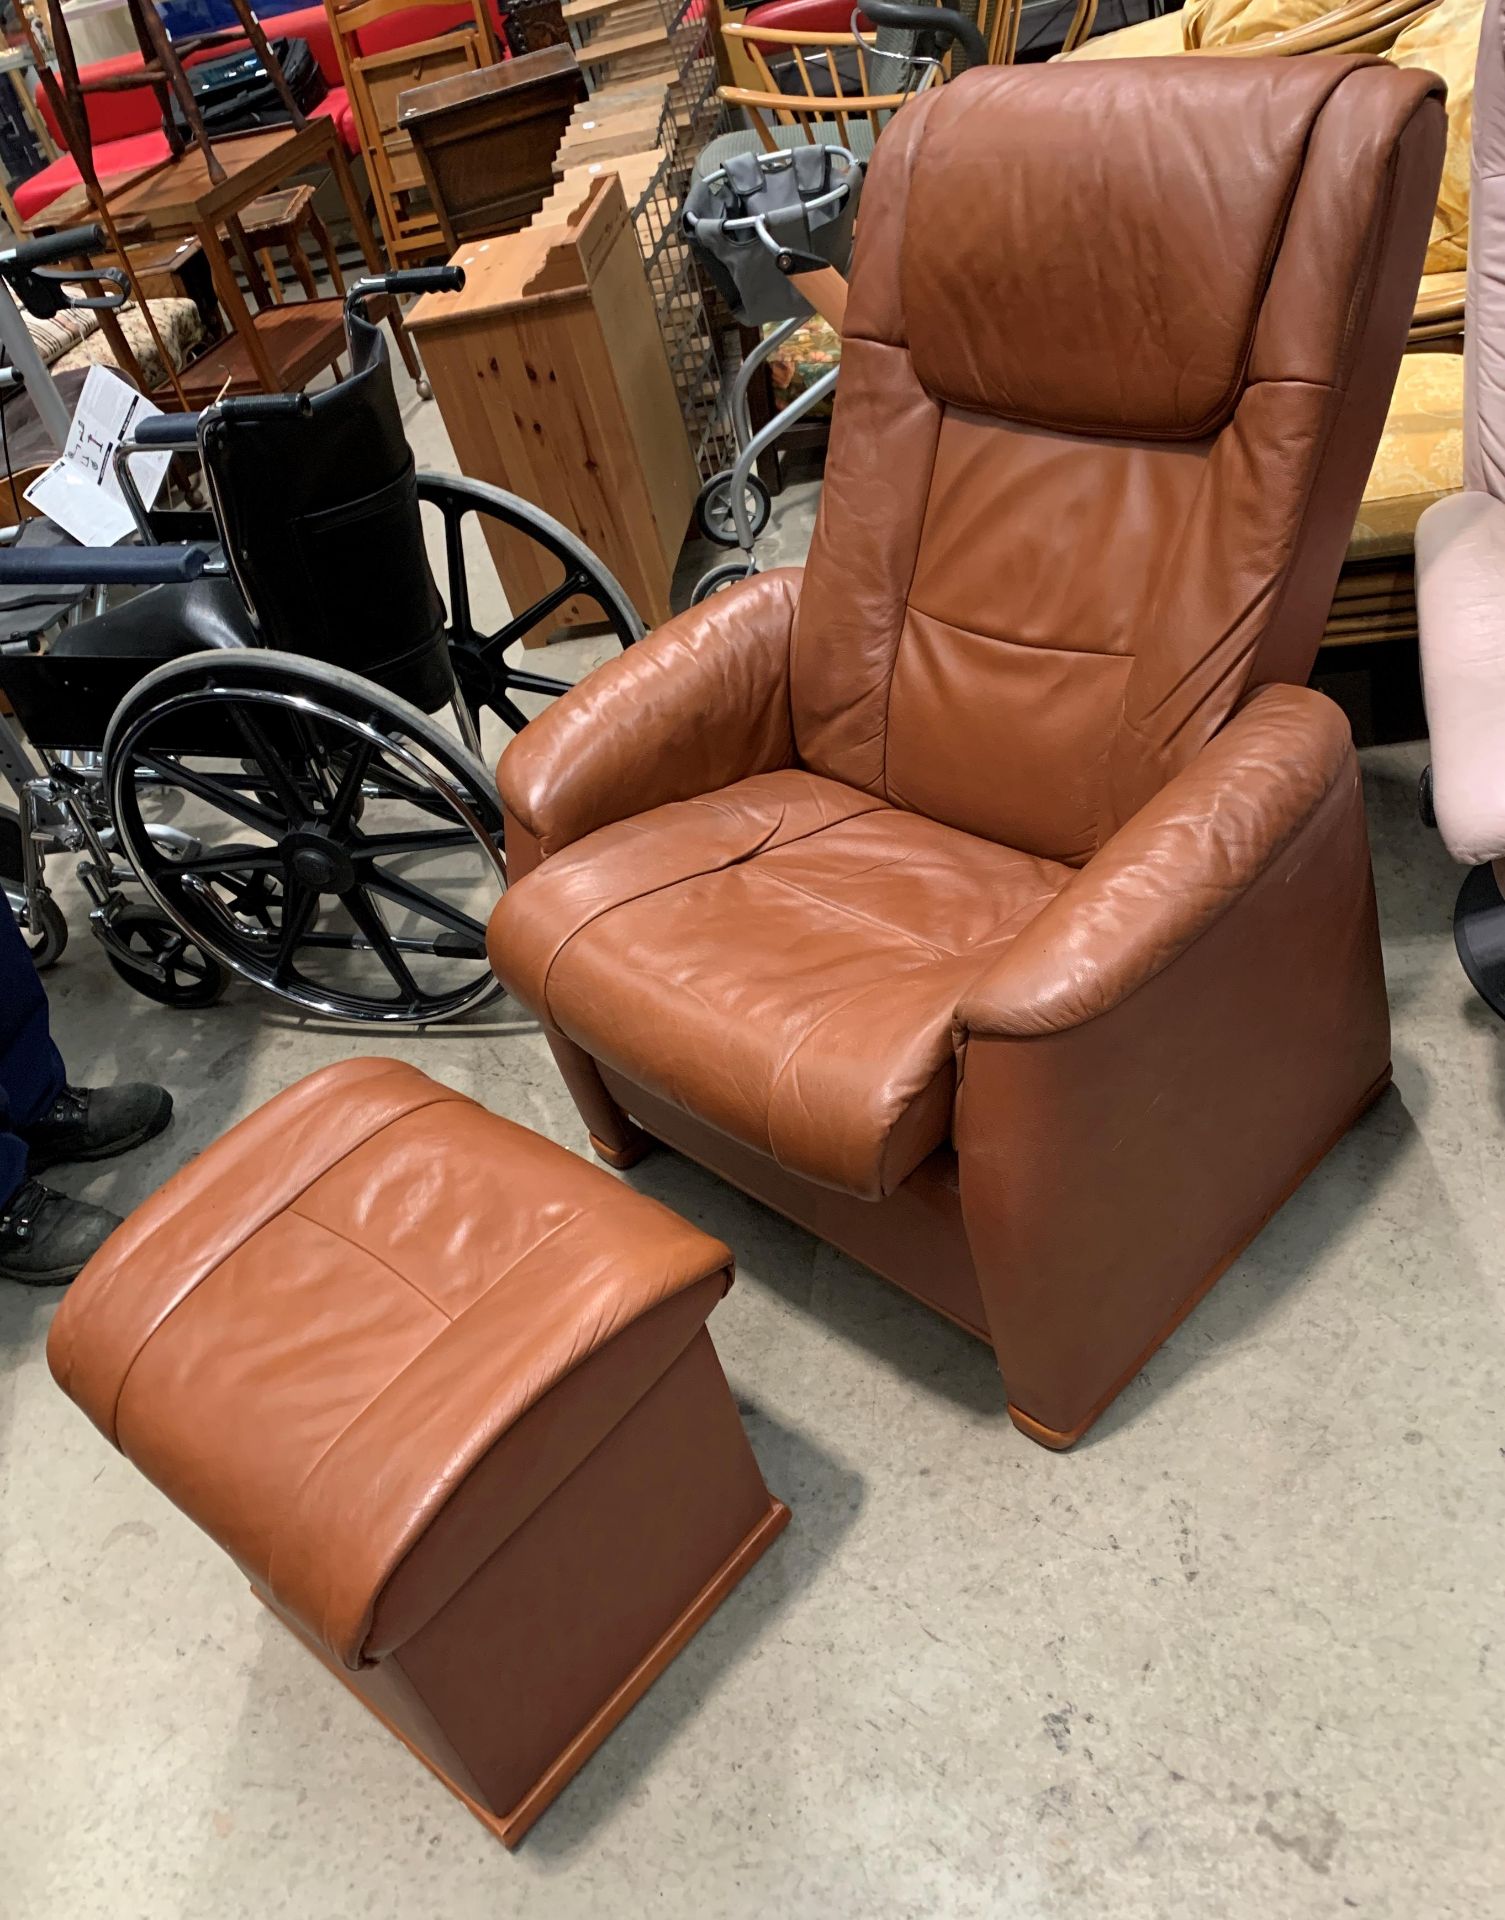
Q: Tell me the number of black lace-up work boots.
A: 2